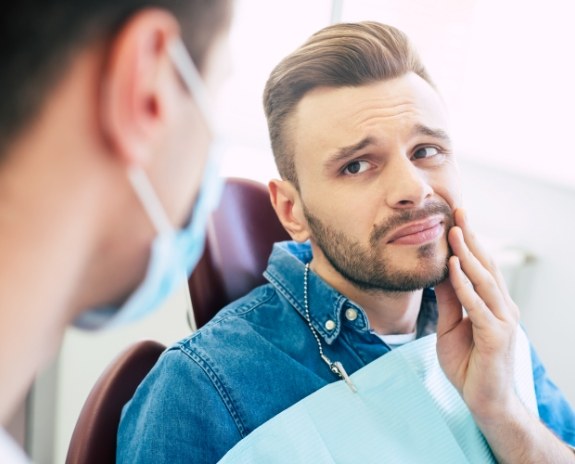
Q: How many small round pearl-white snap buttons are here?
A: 2